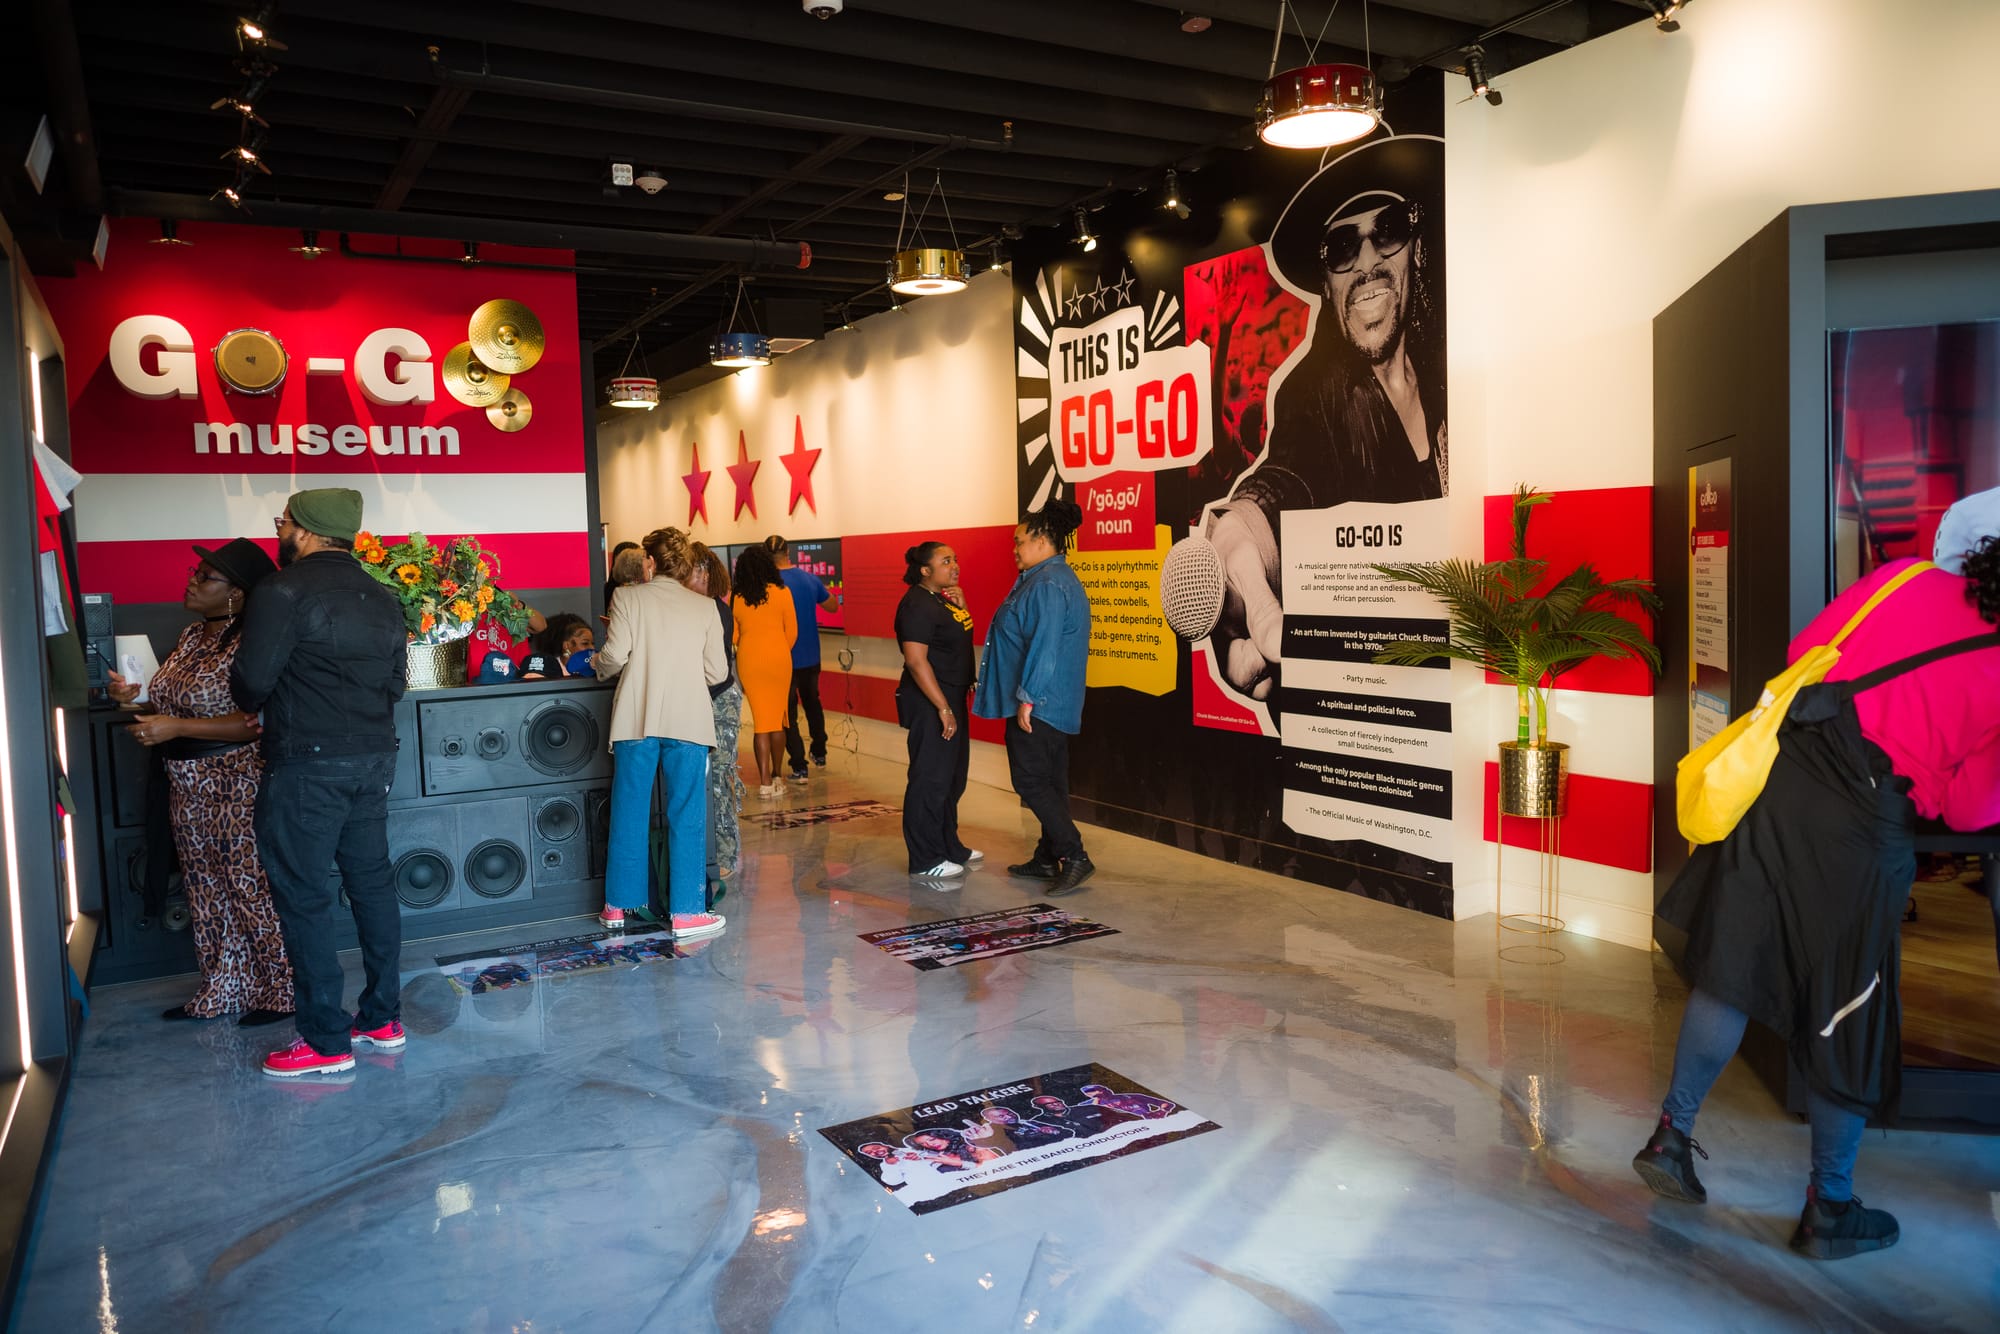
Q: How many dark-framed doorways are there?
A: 1